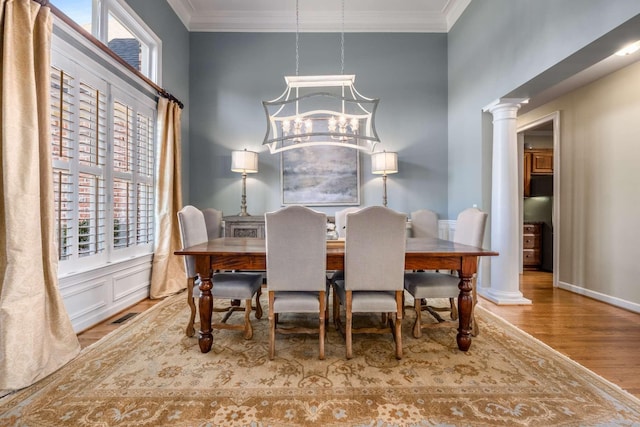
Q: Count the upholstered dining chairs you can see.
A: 7